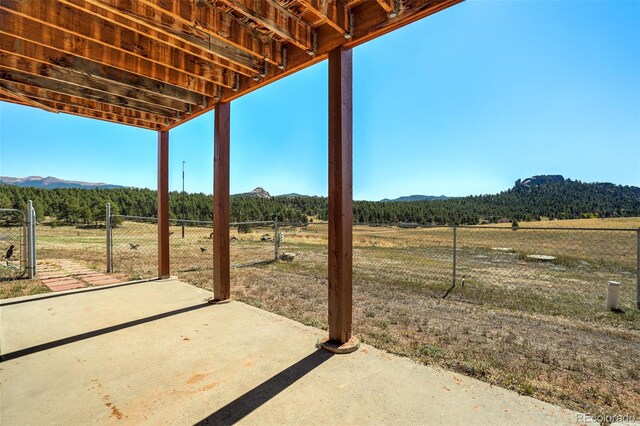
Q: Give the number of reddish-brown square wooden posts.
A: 3